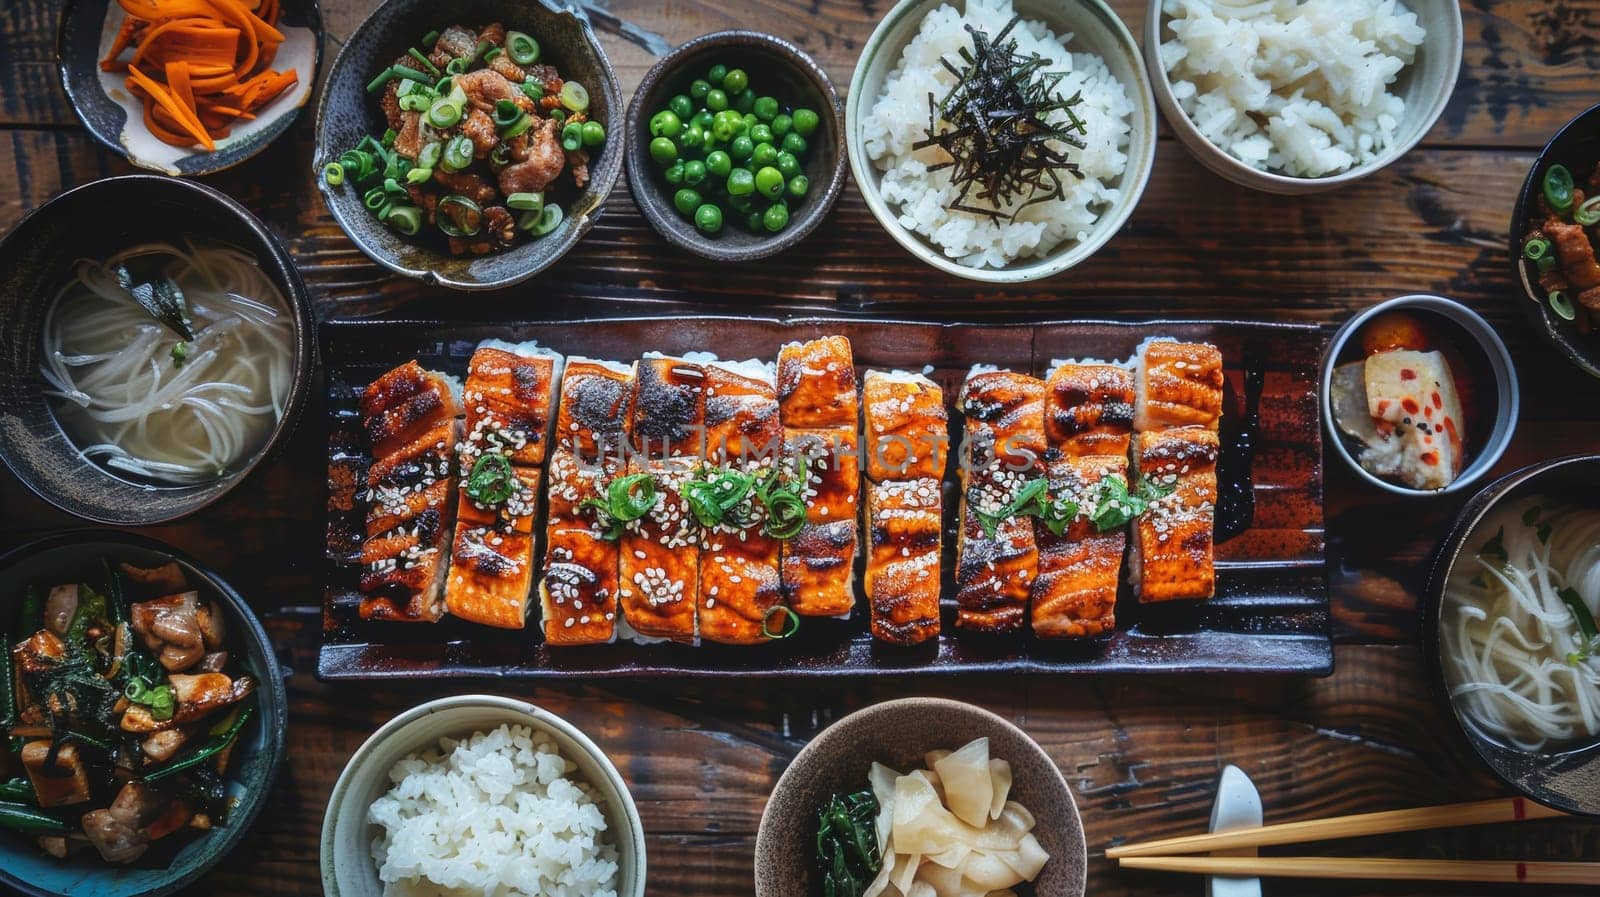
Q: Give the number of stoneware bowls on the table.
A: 12